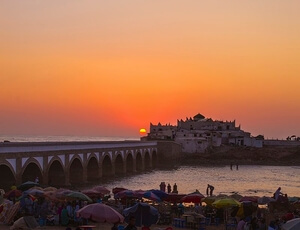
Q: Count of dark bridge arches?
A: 11